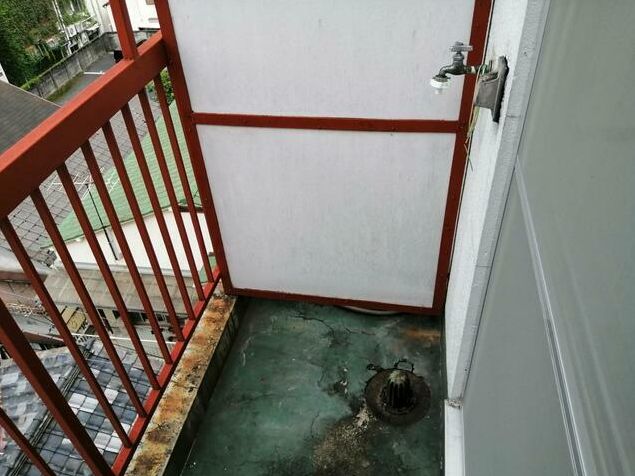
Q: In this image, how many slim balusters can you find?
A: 9